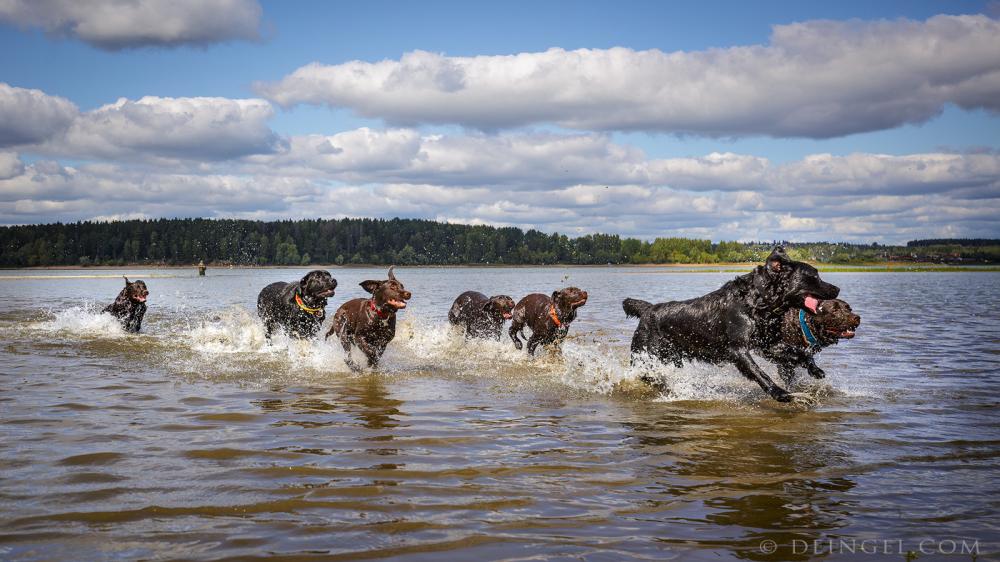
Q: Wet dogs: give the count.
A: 7